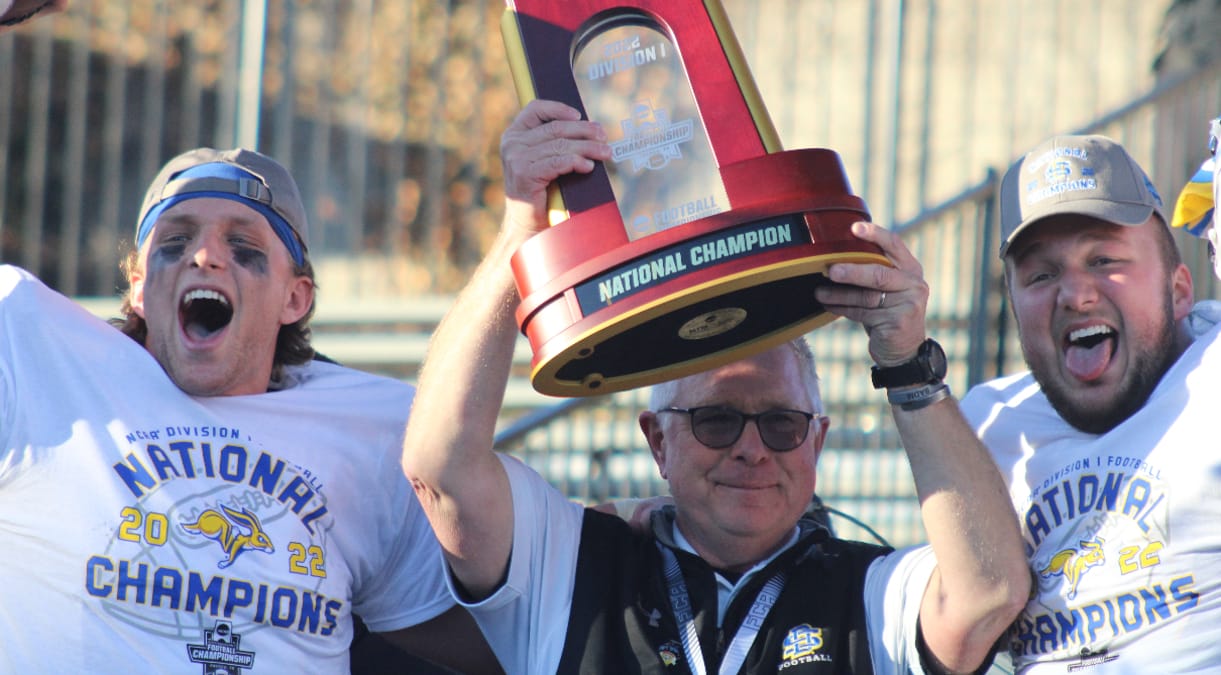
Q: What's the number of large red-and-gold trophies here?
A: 1